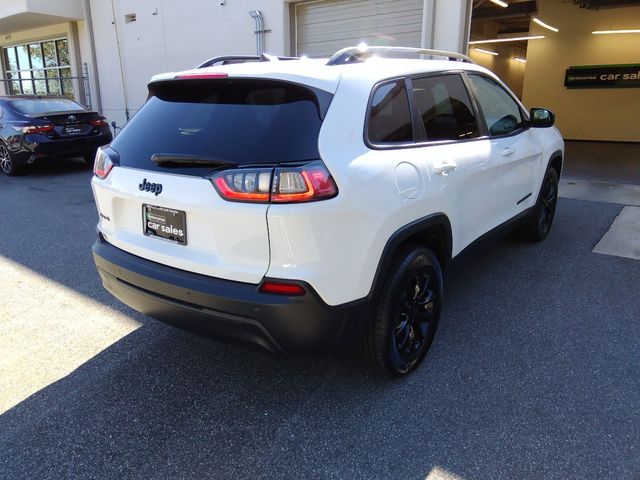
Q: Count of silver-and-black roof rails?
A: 2